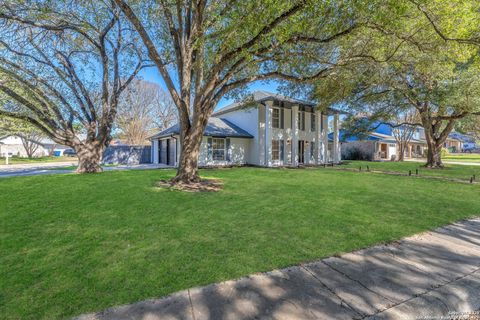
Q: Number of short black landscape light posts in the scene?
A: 8